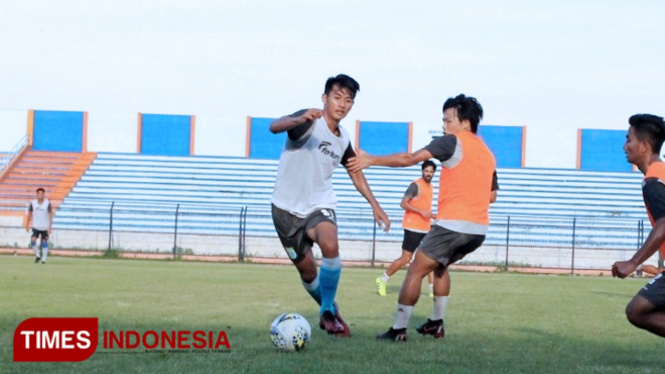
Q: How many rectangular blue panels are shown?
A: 6